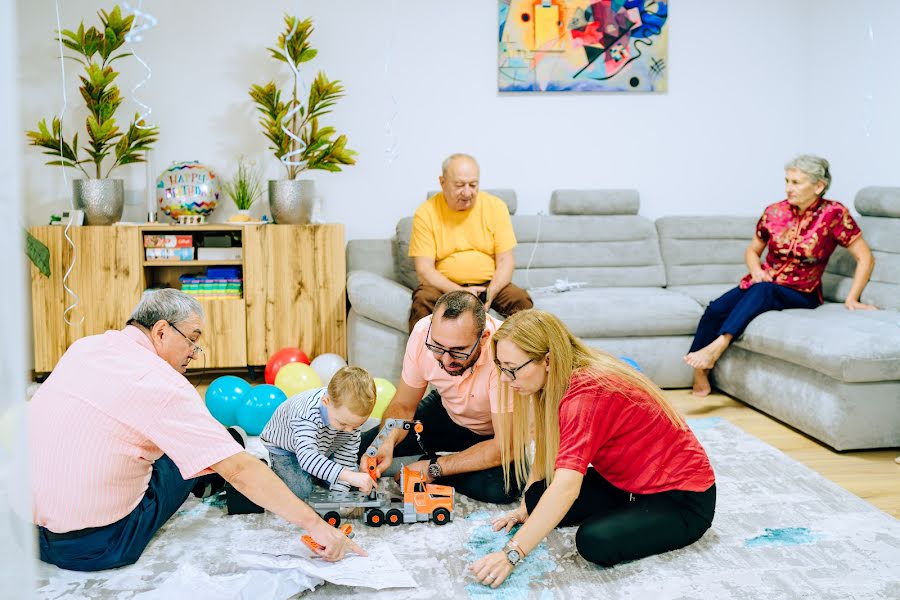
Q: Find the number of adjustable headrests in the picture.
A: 3